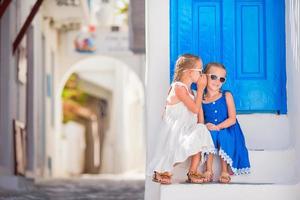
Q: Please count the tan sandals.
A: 4